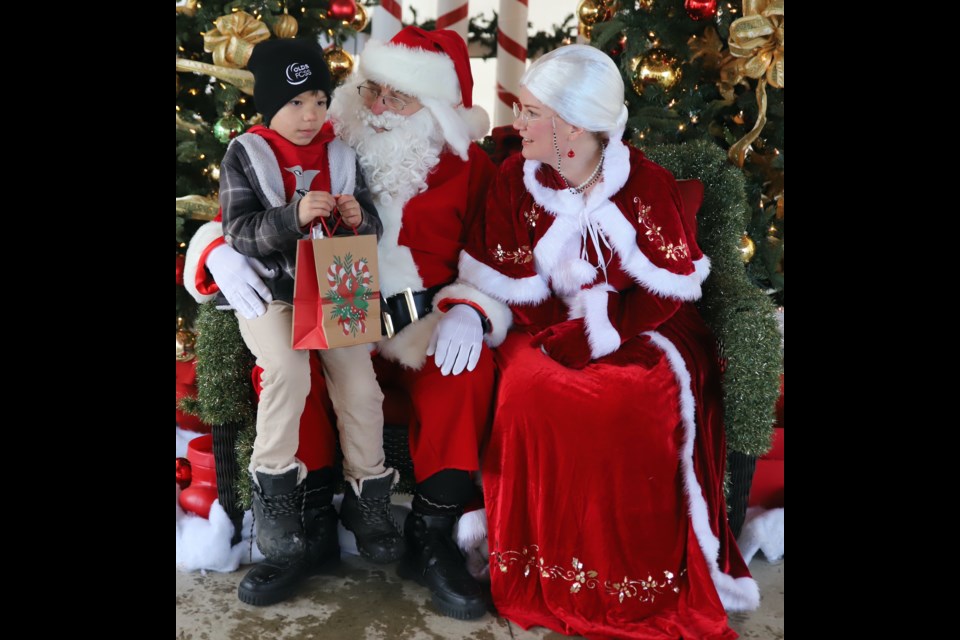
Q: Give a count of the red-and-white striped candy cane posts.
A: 3